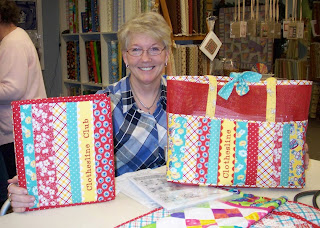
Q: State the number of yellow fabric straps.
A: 2